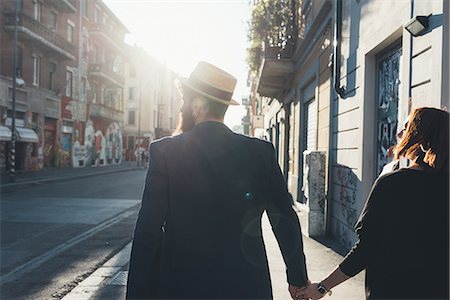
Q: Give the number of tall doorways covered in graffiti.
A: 1